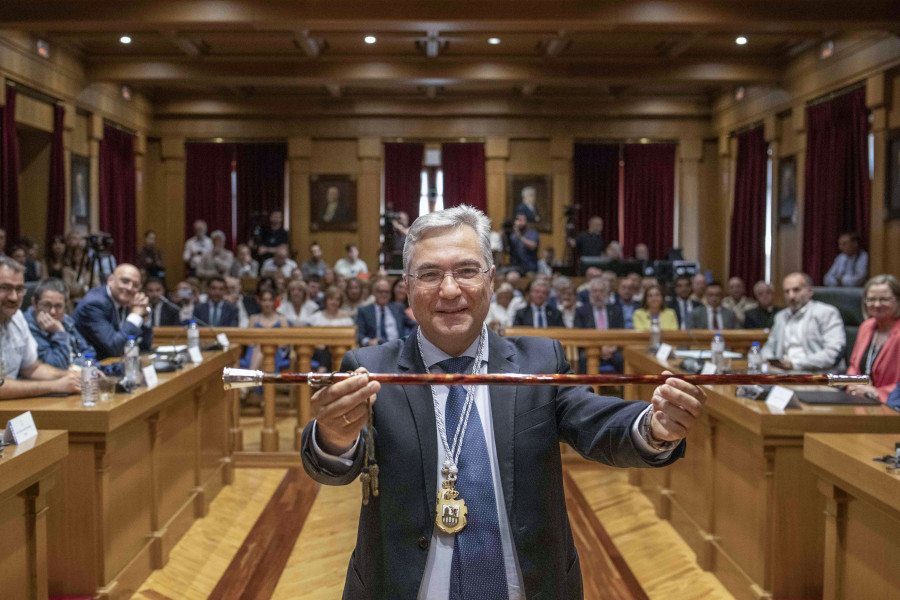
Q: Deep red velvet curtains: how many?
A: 11